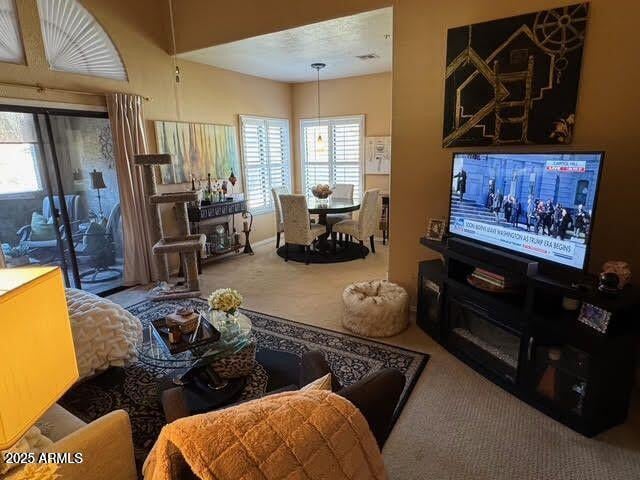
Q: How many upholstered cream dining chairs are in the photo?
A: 4